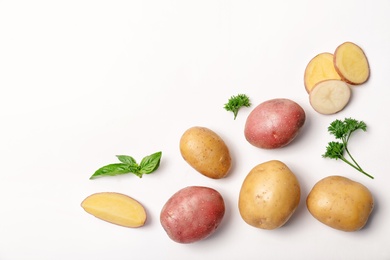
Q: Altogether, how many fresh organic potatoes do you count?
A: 5